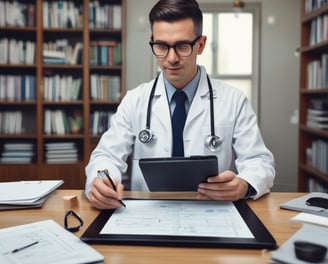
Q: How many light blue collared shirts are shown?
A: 1